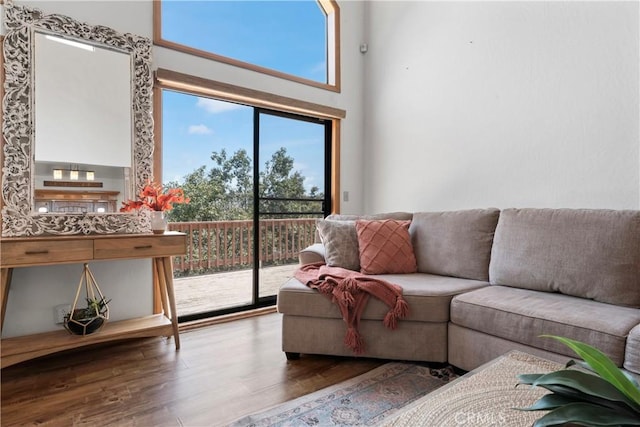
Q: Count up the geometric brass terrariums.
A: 1